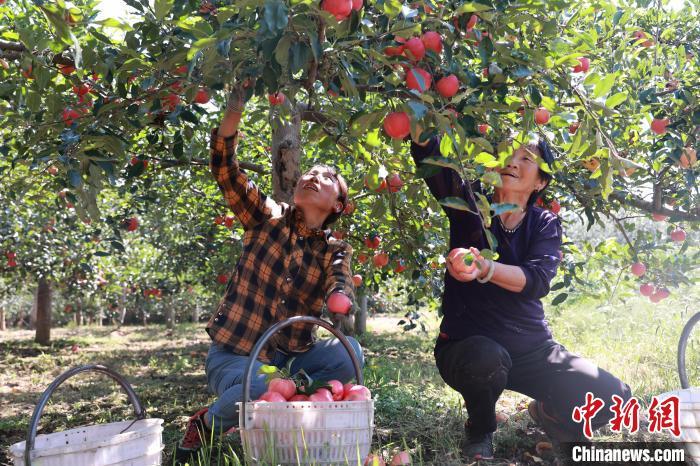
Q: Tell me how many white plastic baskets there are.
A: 3